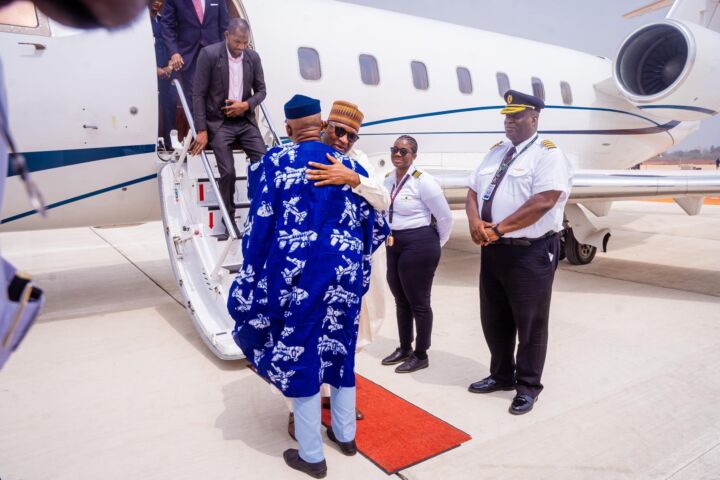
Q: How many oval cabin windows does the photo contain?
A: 7